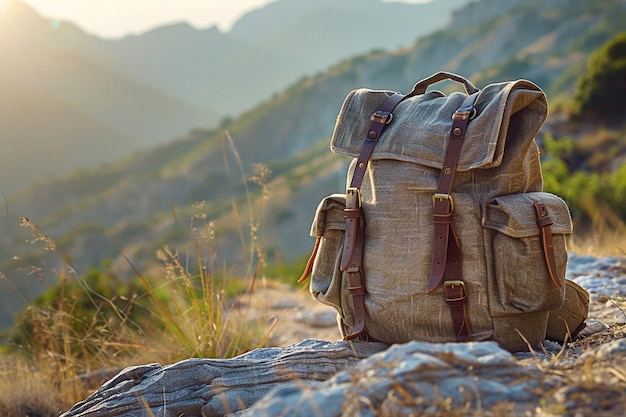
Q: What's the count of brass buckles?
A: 4